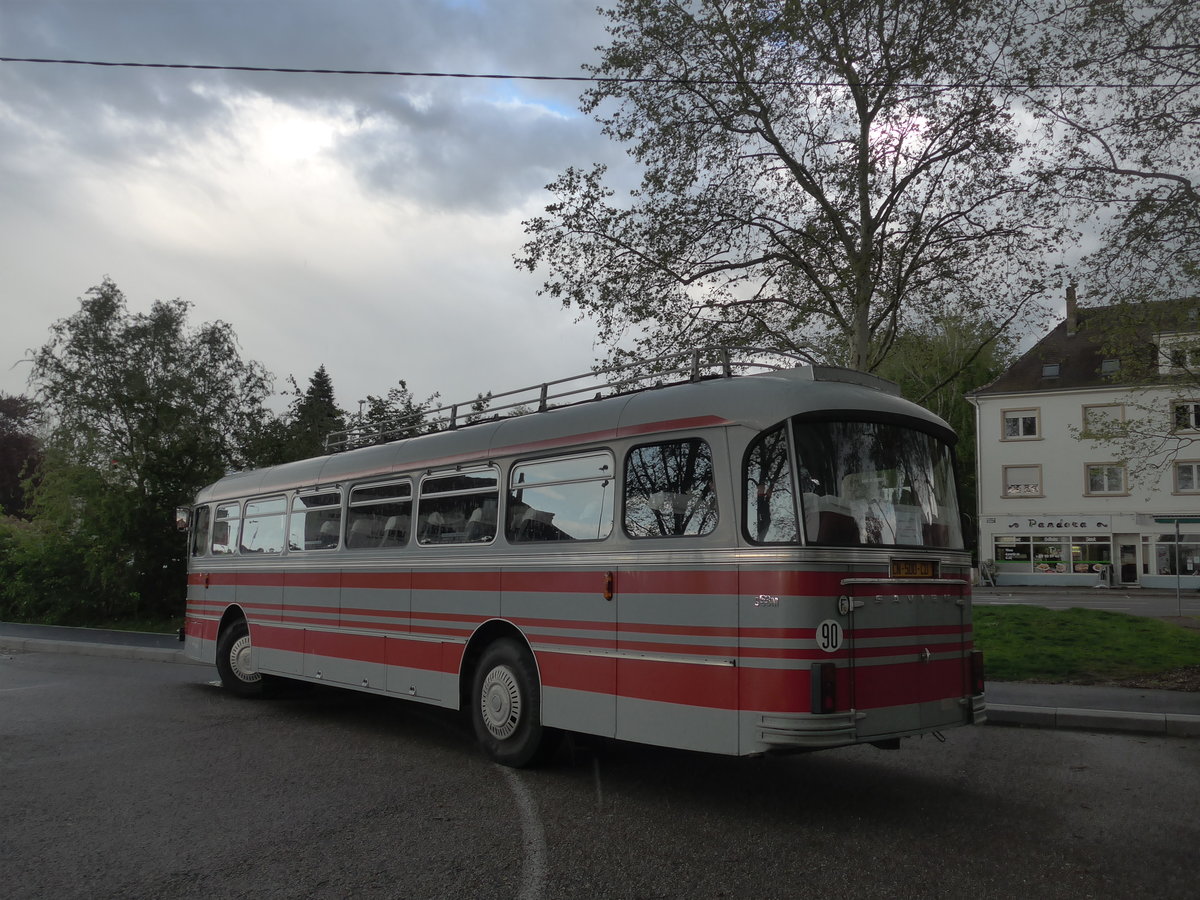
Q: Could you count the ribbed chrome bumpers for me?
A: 2